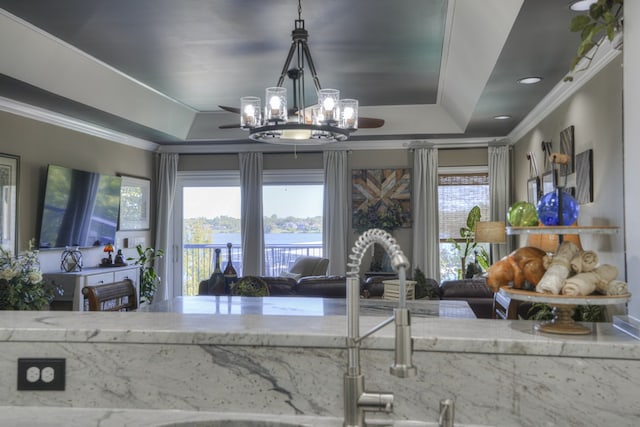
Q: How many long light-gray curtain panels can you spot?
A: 5